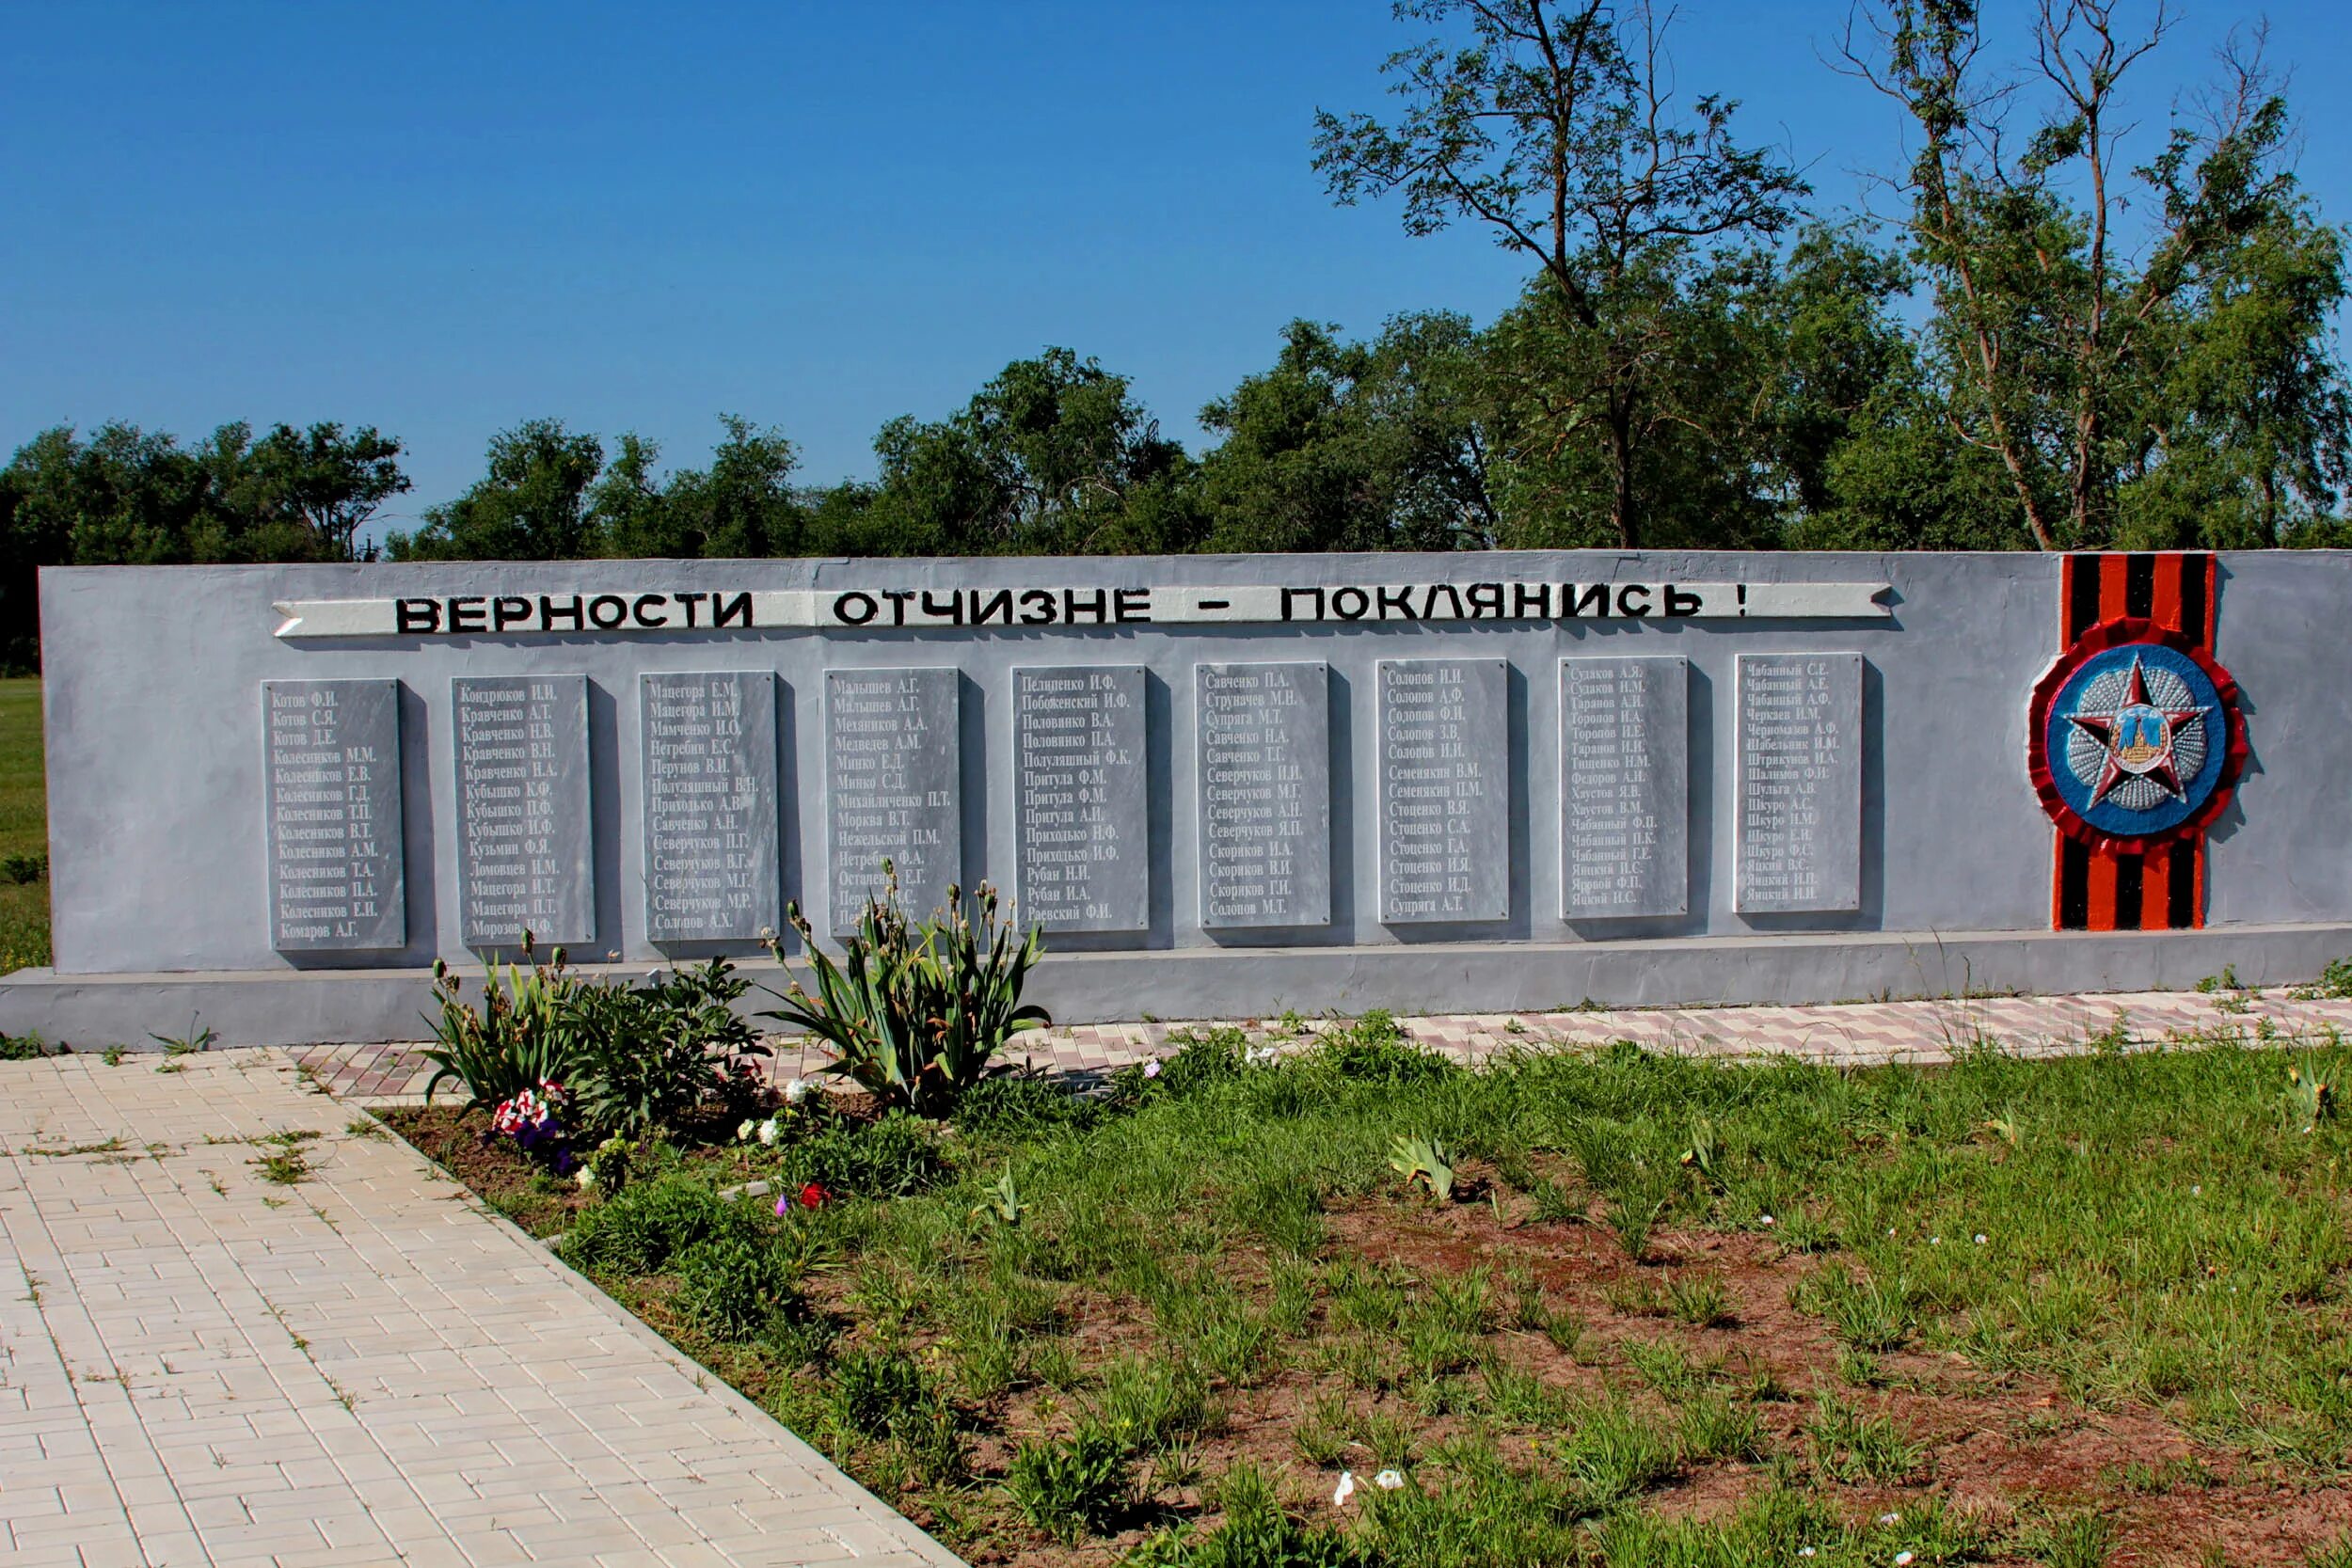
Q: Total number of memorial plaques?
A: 9